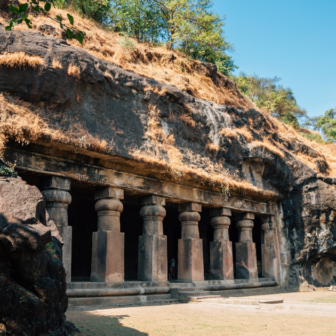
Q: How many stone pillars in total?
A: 7